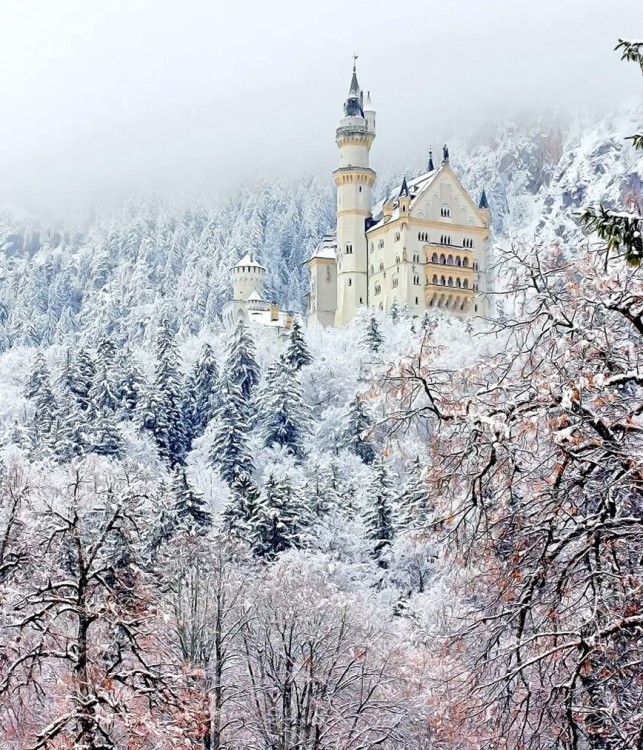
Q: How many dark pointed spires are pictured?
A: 4